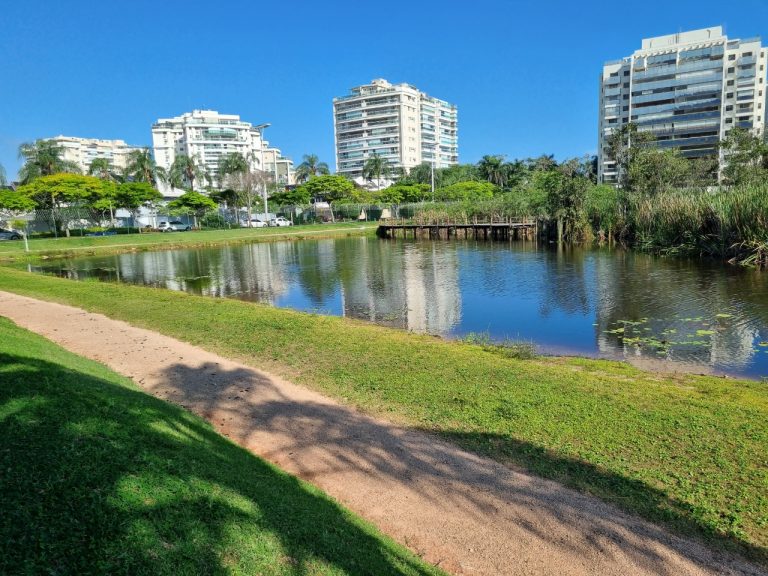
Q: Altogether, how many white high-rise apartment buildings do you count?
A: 4